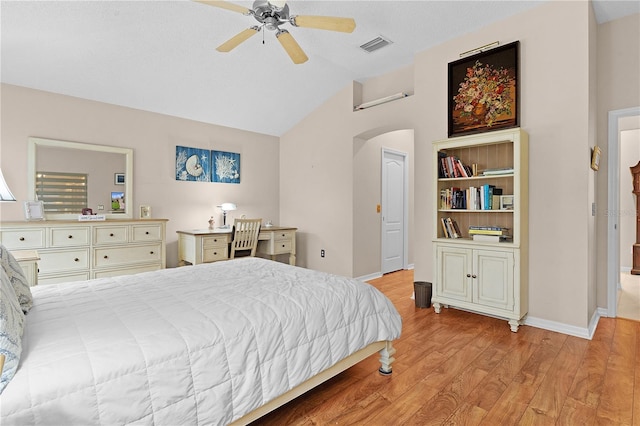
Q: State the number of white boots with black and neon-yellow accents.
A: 0